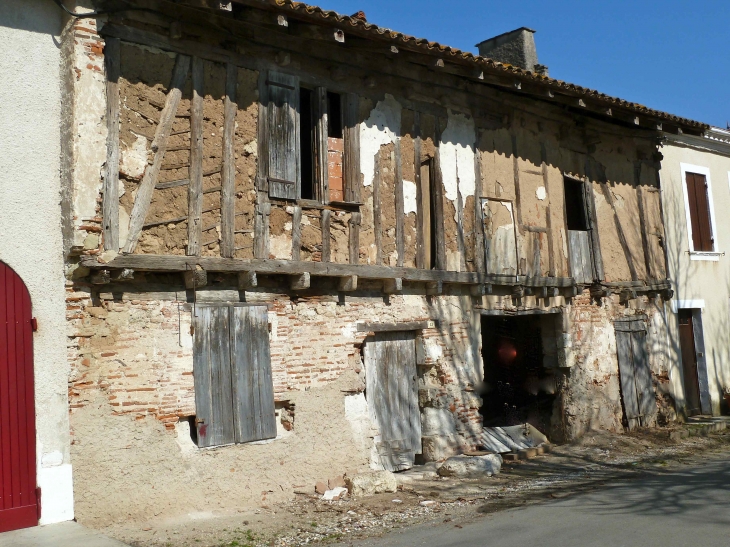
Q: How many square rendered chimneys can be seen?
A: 1